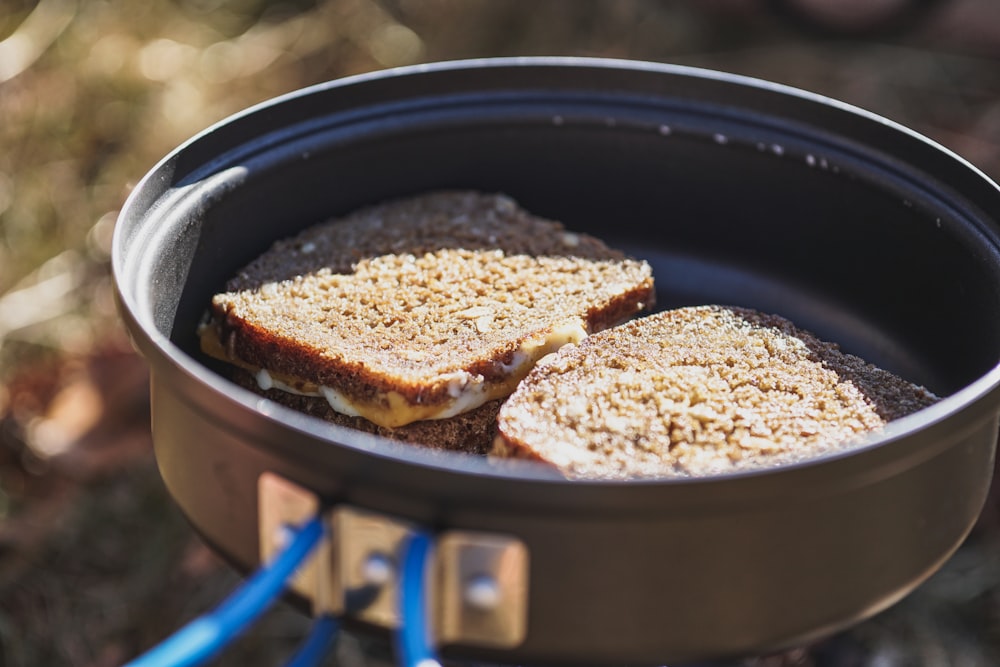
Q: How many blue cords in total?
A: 3